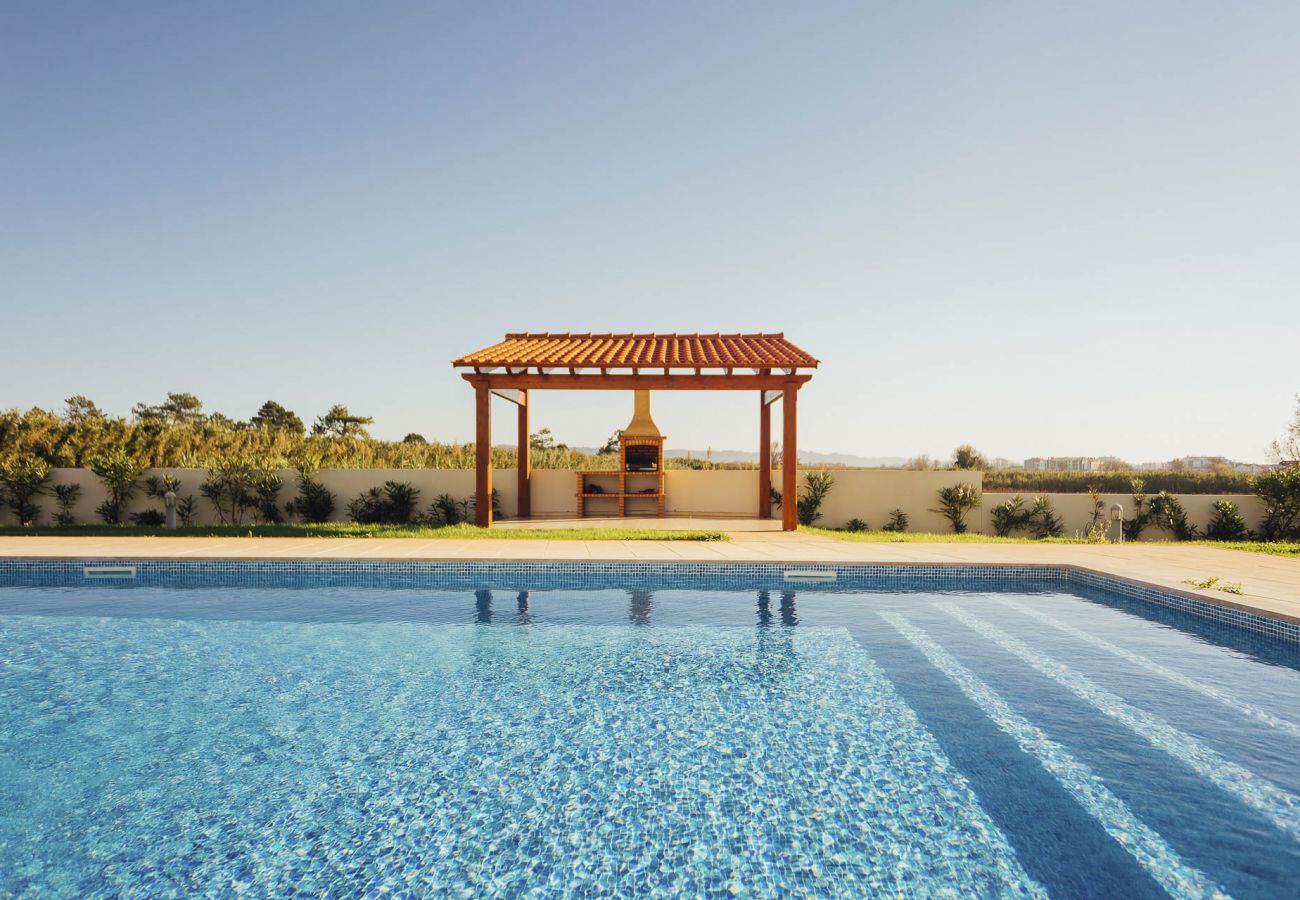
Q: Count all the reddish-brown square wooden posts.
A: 4